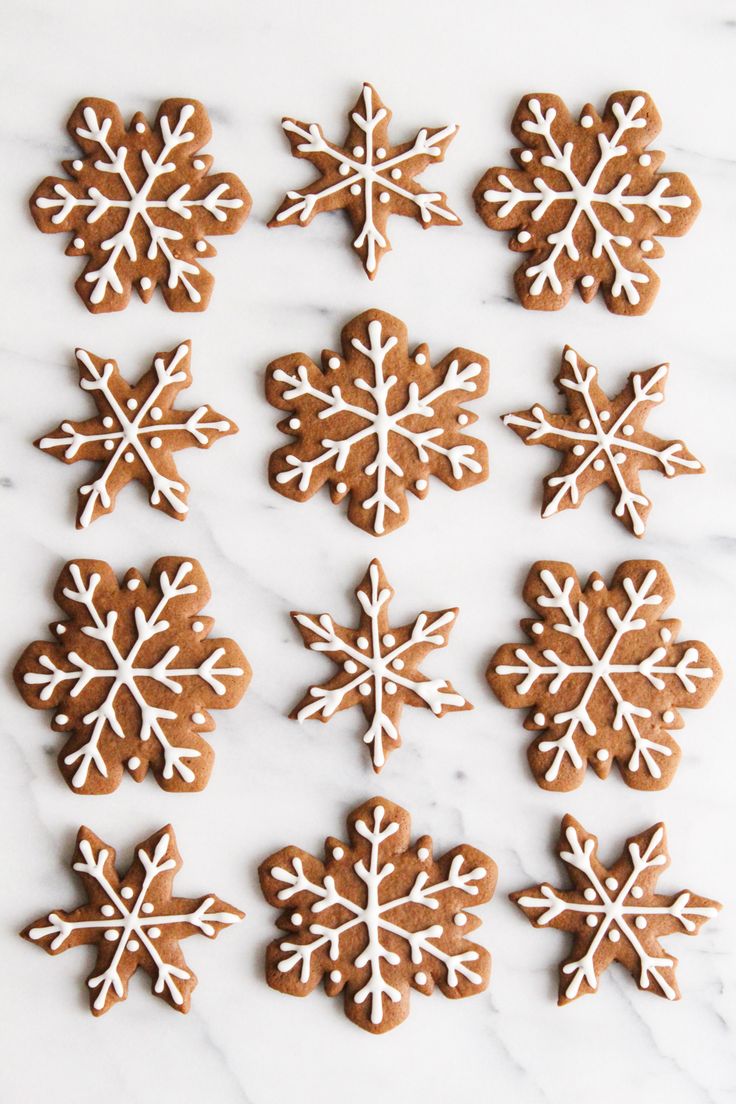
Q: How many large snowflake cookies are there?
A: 6